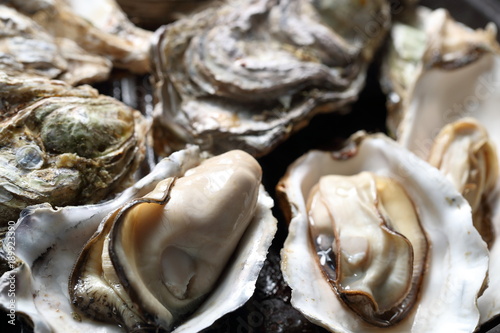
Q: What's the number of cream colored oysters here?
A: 3